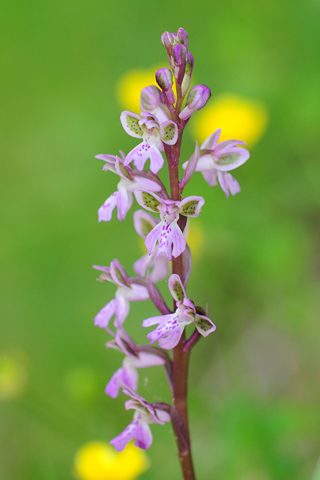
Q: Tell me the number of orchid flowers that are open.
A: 9